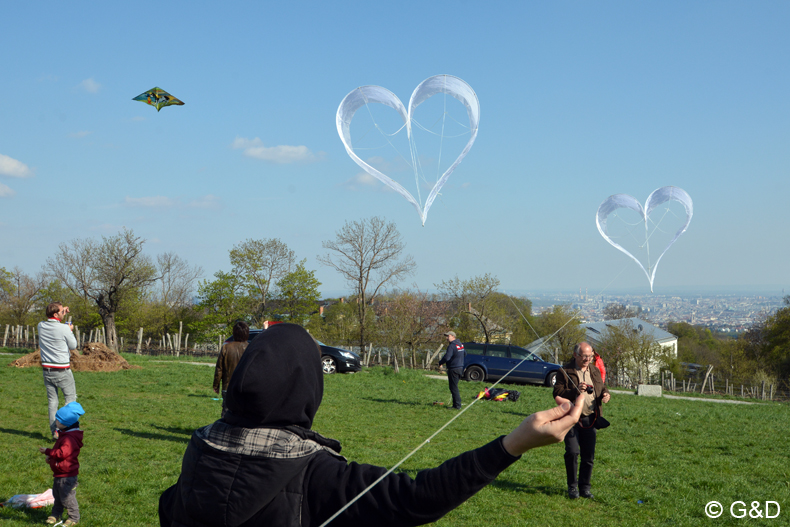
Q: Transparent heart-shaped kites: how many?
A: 2